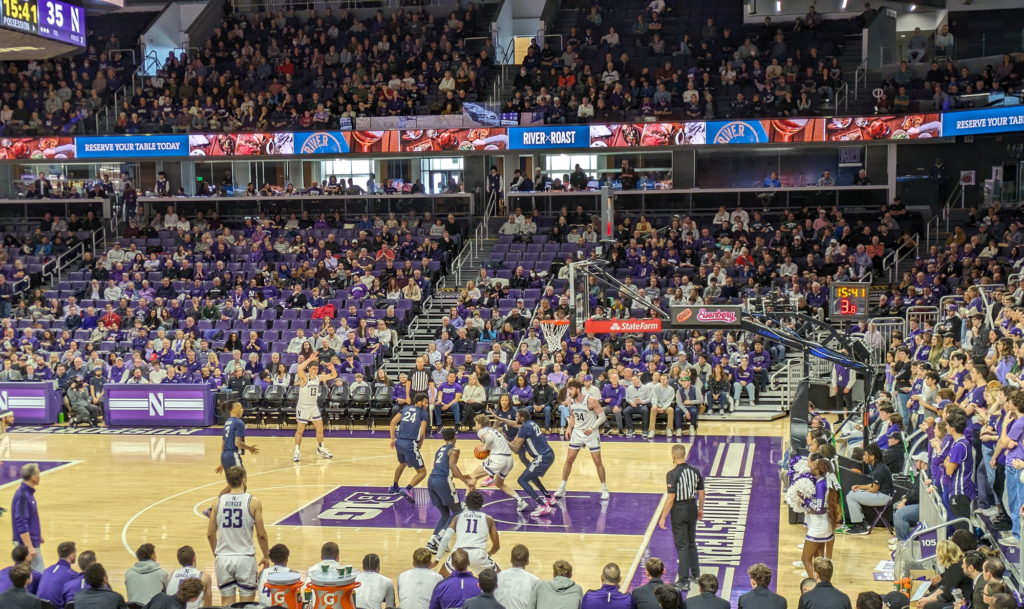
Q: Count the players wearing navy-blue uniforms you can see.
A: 5